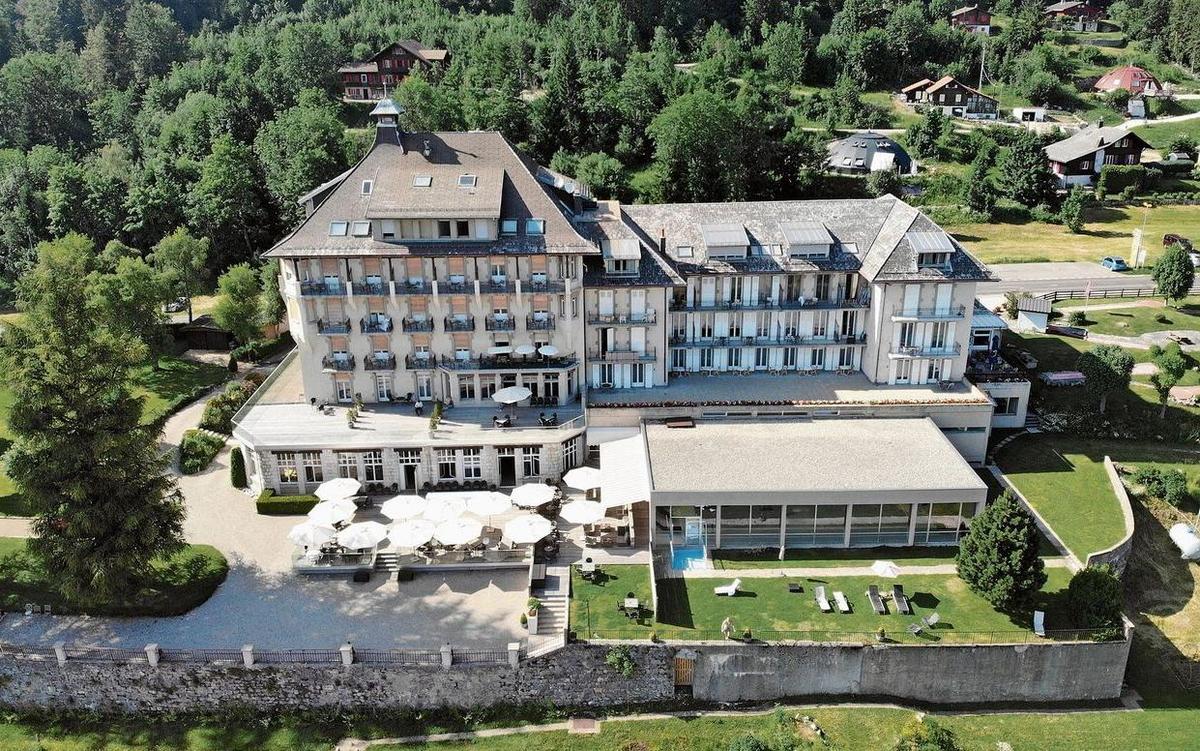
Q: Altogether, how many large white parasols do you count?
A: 14